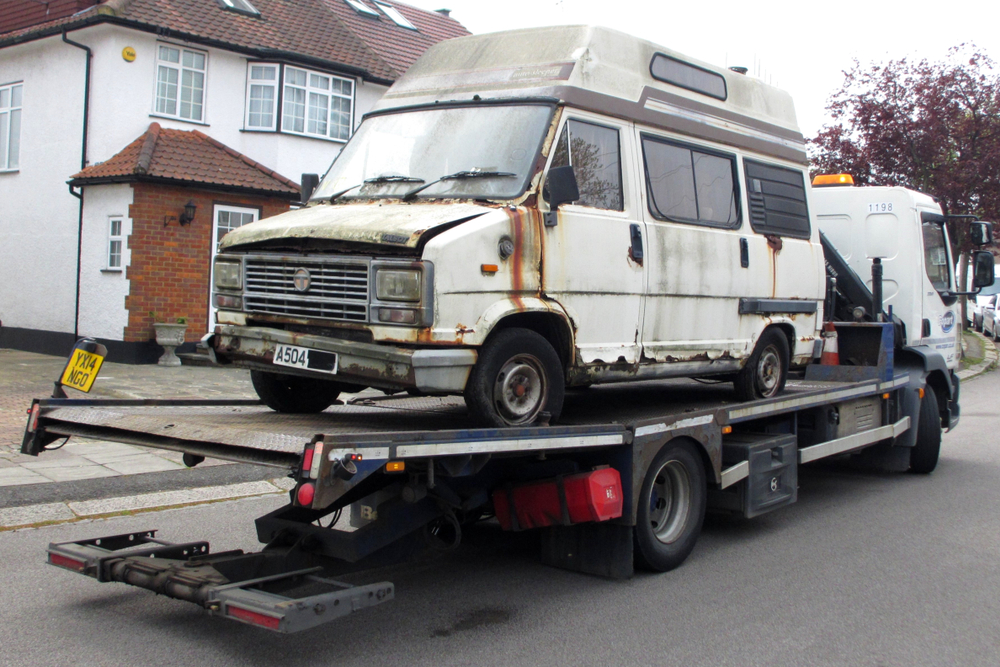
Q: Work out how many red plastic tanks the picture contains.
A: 1